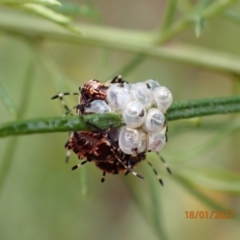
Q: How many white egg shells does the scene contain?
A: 9